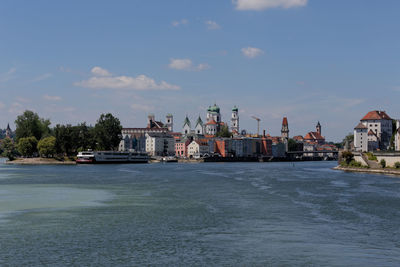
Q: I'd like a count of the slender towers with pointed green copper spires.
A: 2